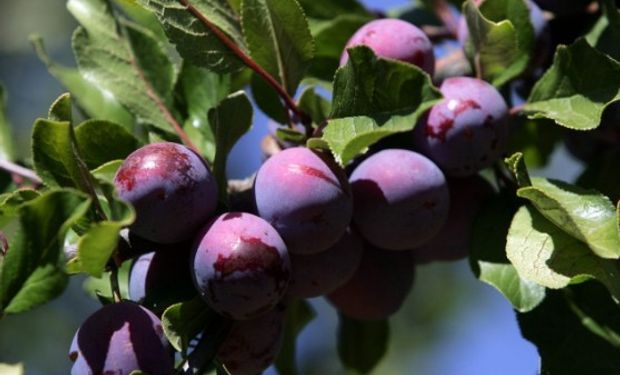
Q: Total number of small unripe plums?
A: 0